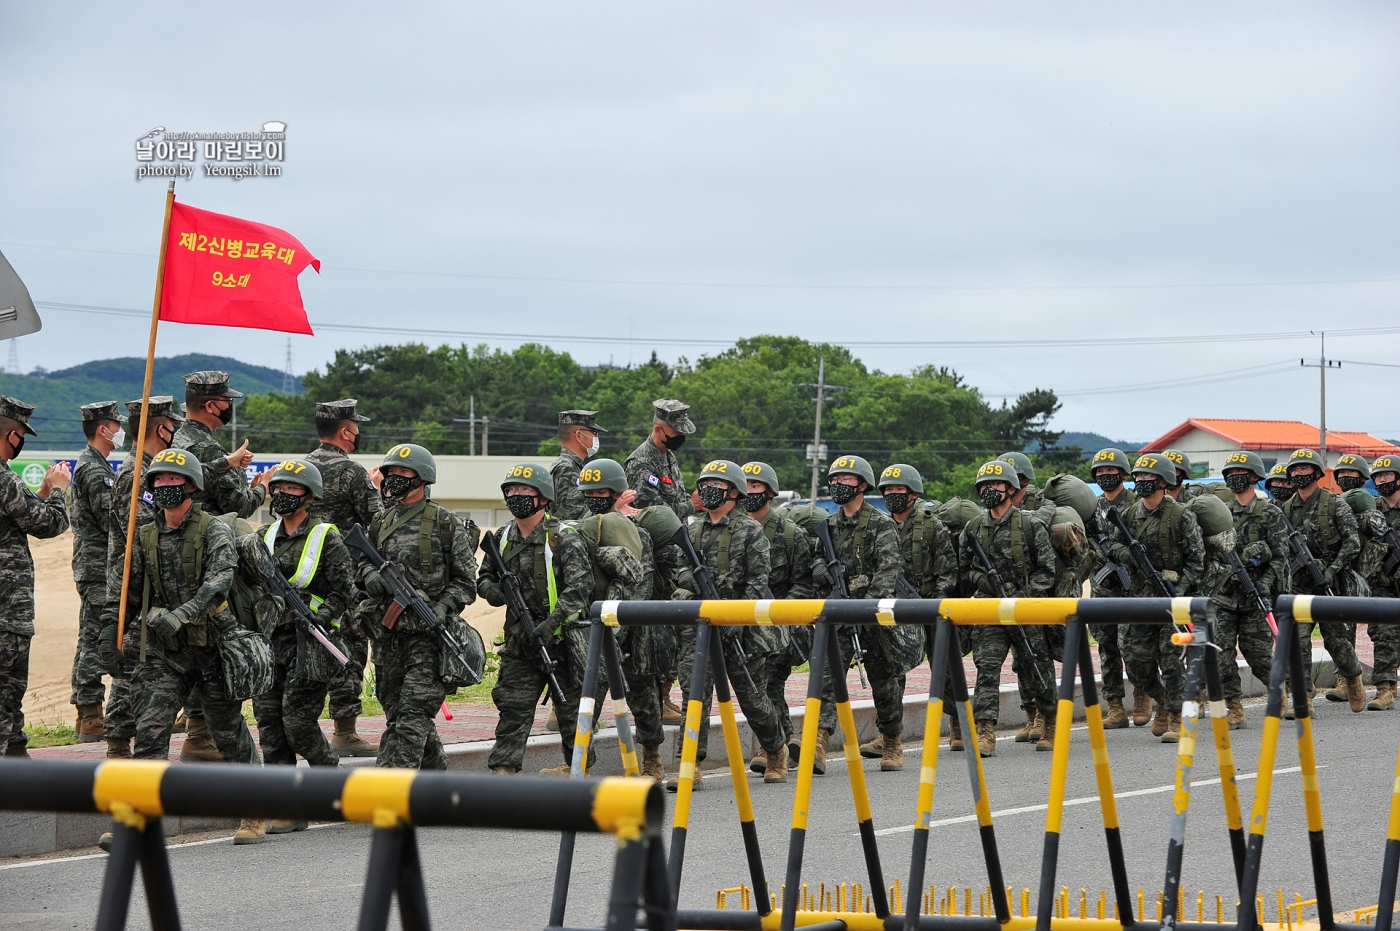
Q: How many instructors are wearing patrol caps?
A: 7